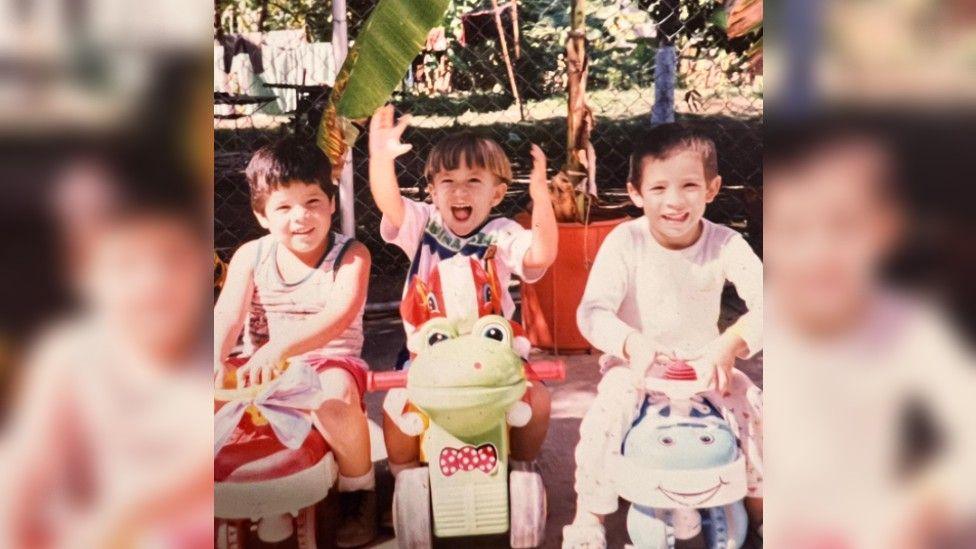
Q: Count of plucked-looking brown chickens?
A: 0